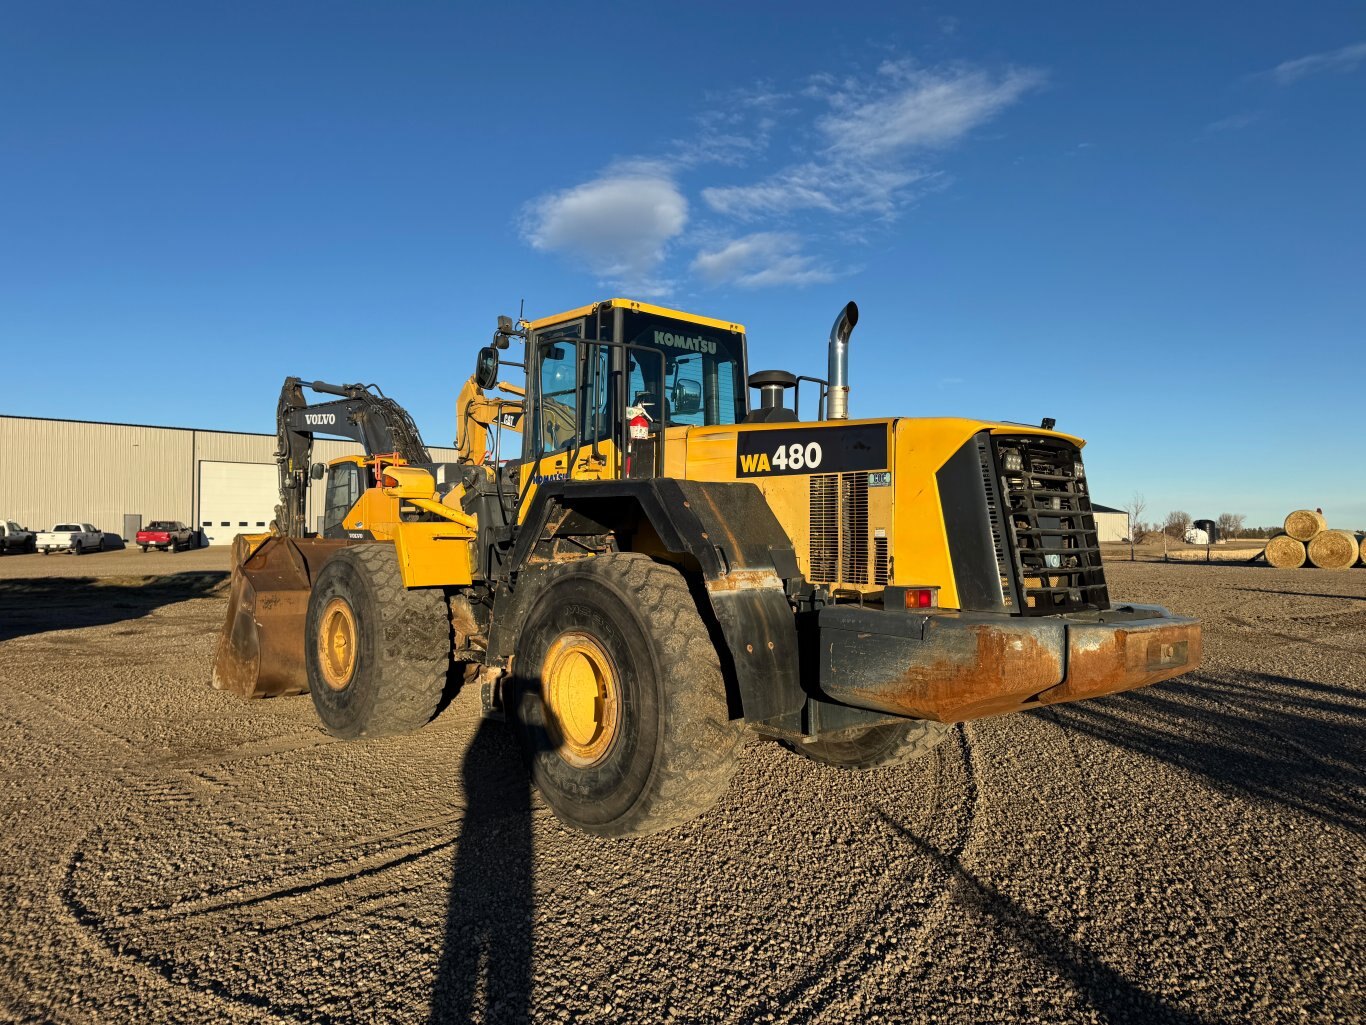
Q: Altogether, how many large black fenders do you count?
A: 1